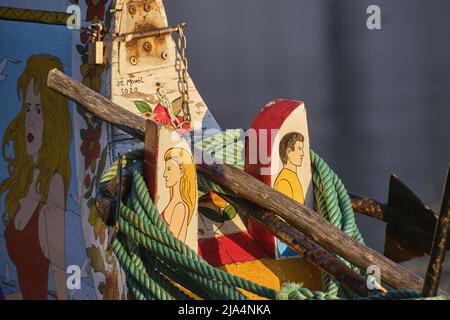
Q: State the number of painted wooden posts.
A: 2